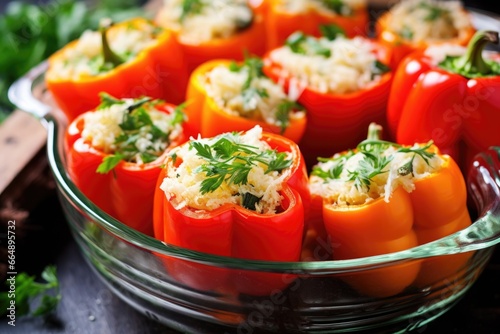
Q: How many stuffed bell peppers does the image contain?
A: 10